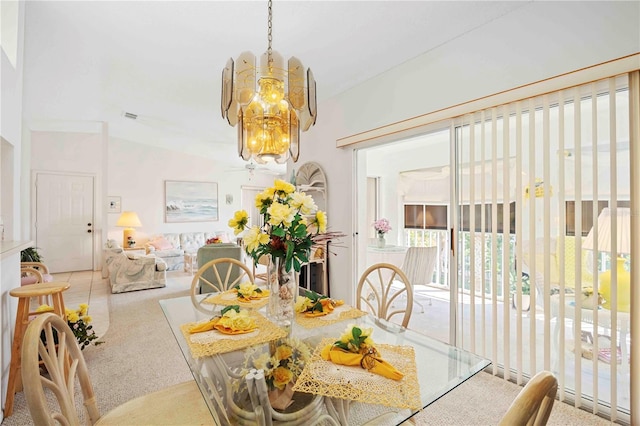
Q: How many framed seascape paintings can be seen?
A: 1